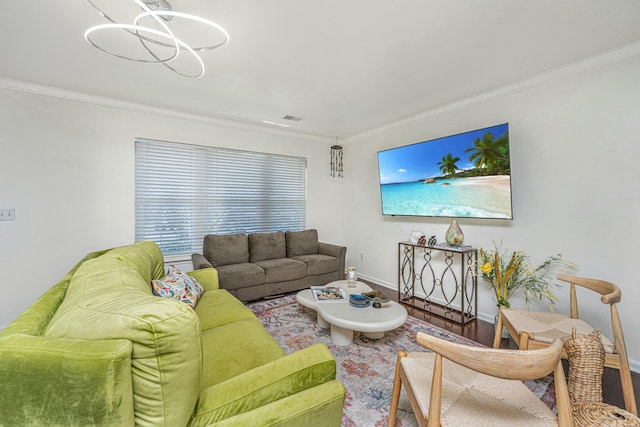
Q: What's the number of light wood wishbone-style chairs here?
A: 2